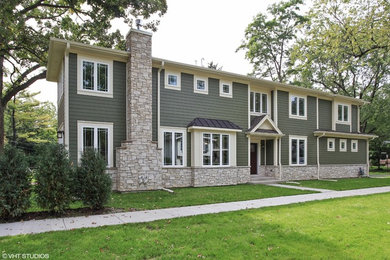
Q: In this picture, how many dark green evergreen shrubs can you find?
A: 3